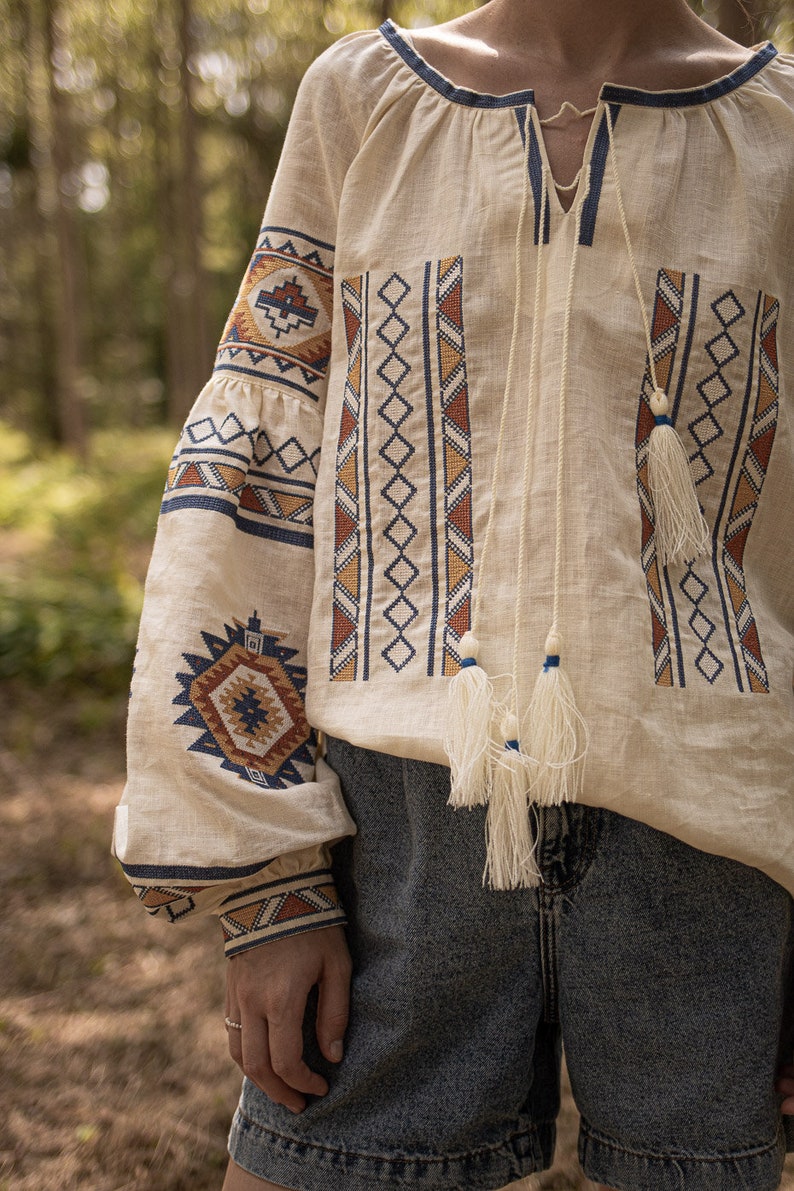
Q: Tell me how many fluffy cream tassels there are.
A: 4